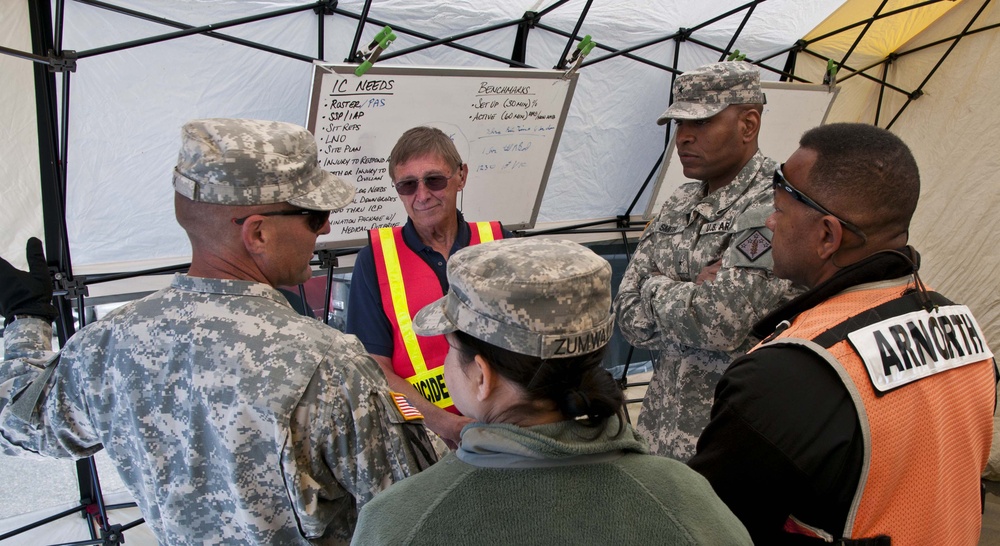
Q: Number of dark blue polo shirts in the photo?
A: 1